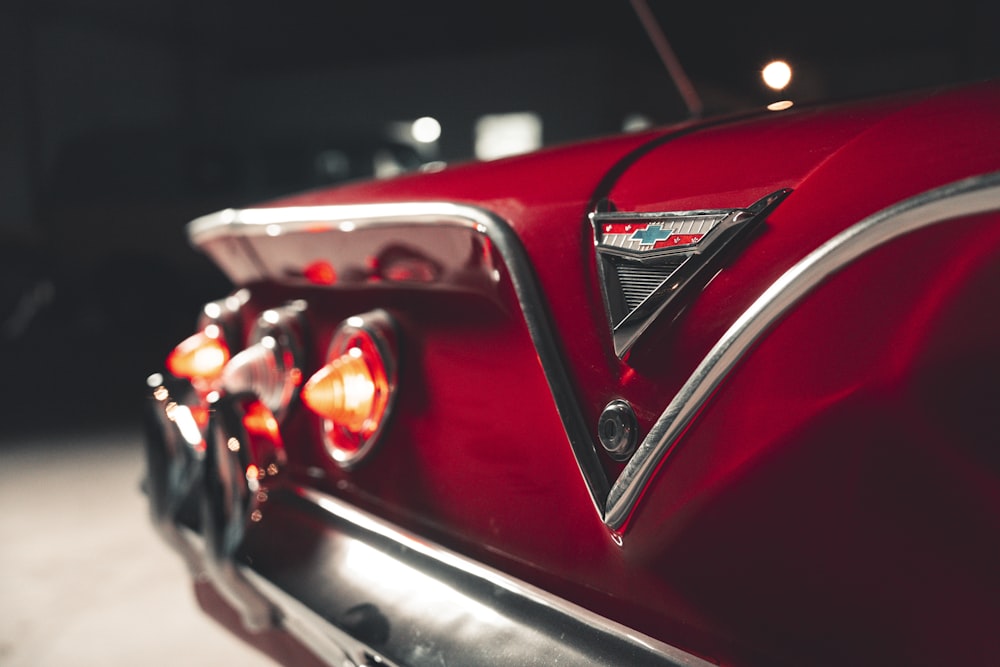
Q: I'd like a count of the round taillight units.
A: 3